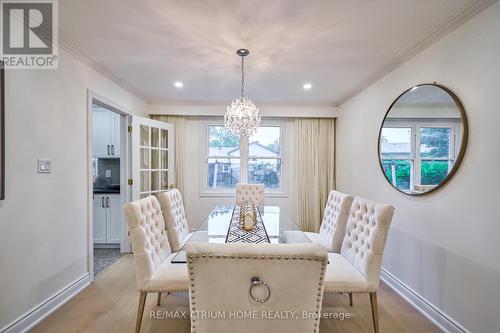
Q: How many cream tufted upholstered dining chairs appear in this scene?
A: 6